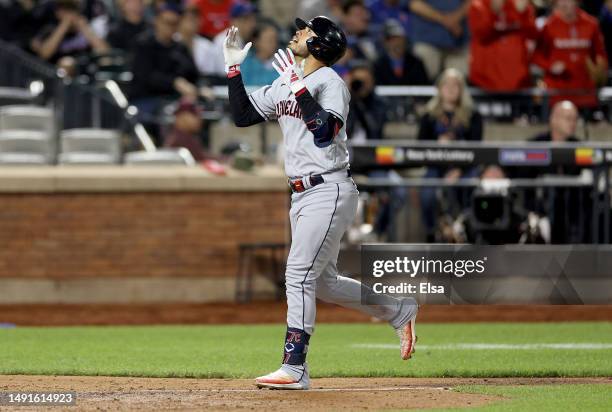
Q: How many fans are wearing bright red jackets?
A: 2